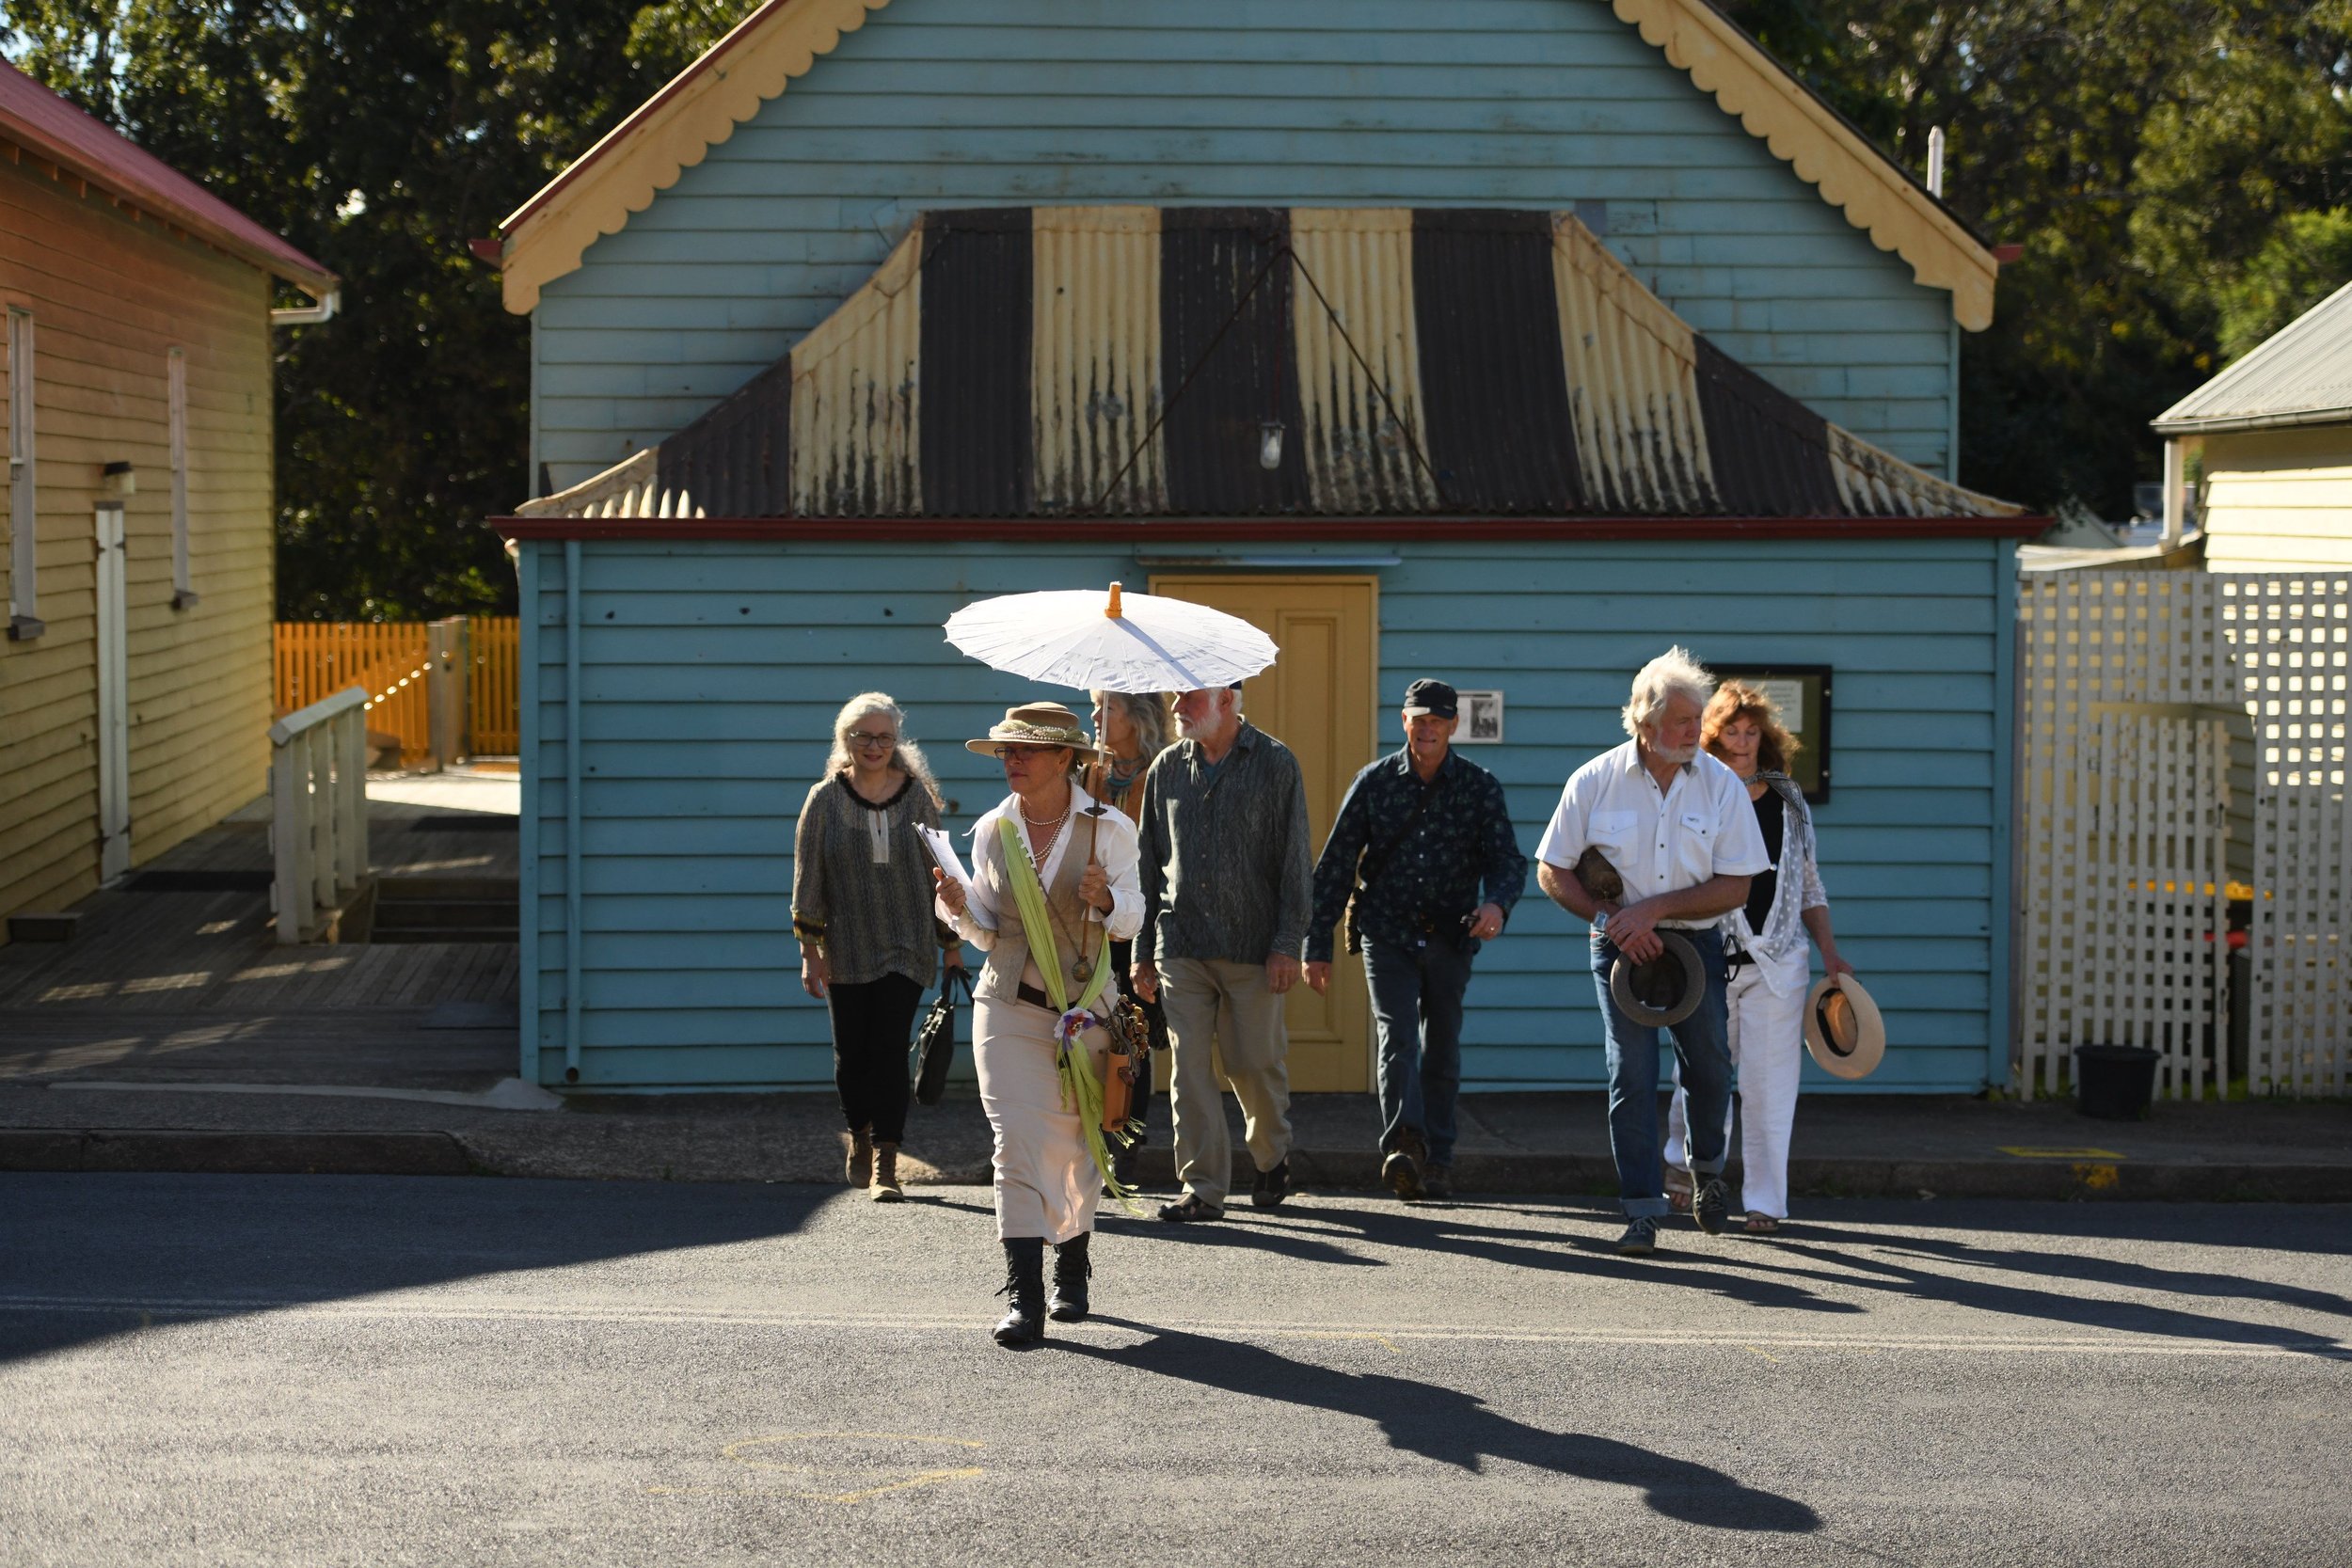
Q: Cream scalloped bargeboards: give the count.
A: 2